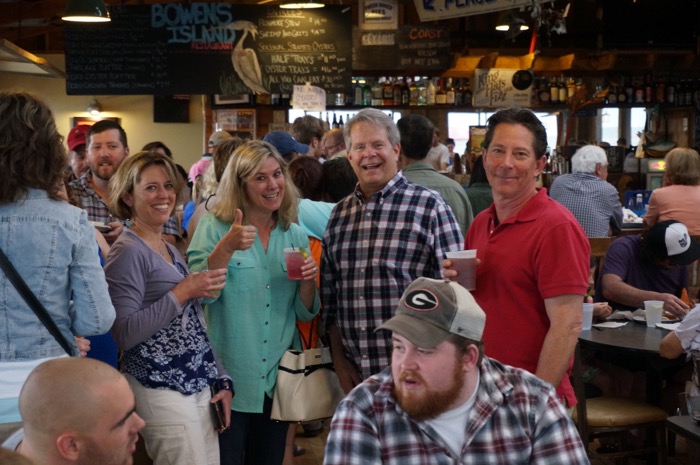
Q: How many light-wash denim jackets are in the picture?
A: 1